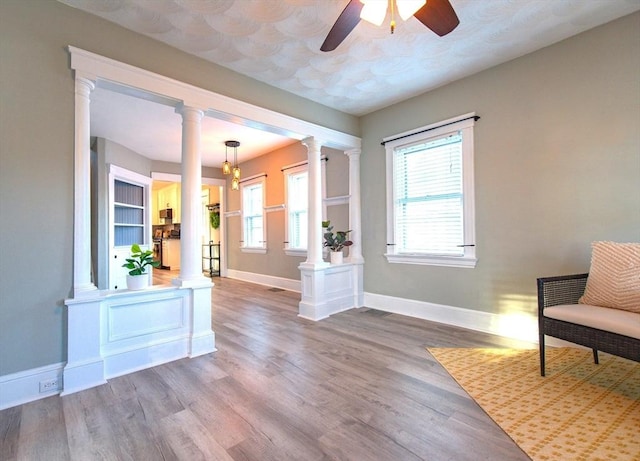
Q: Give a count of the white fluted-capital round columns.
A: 4